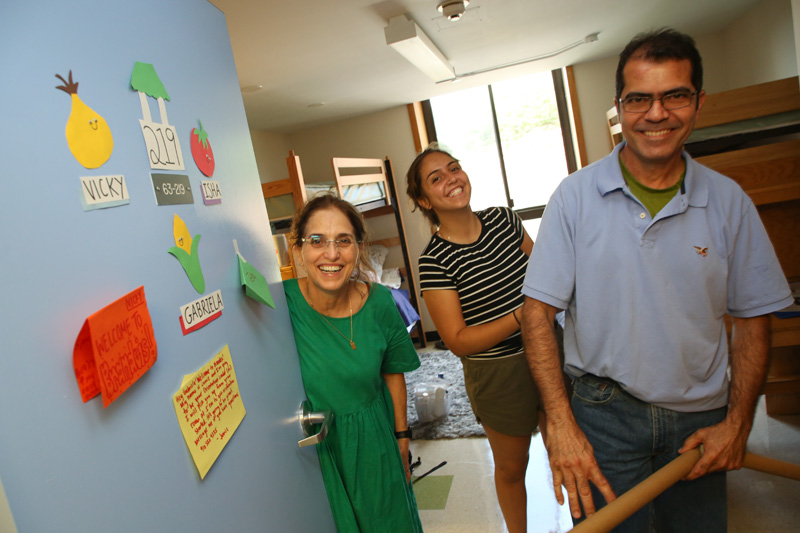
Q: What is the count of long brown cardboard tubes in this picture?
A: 2